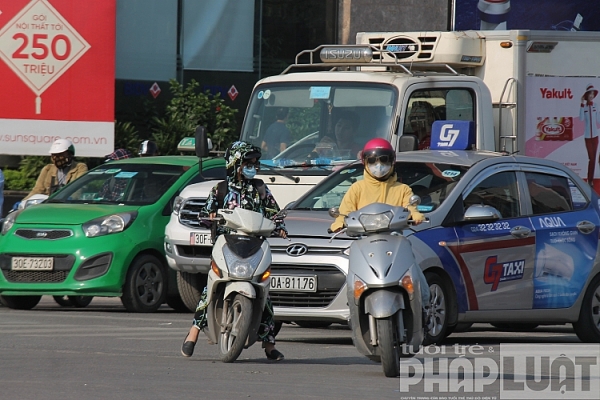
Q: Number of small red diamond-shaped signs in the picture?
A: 2